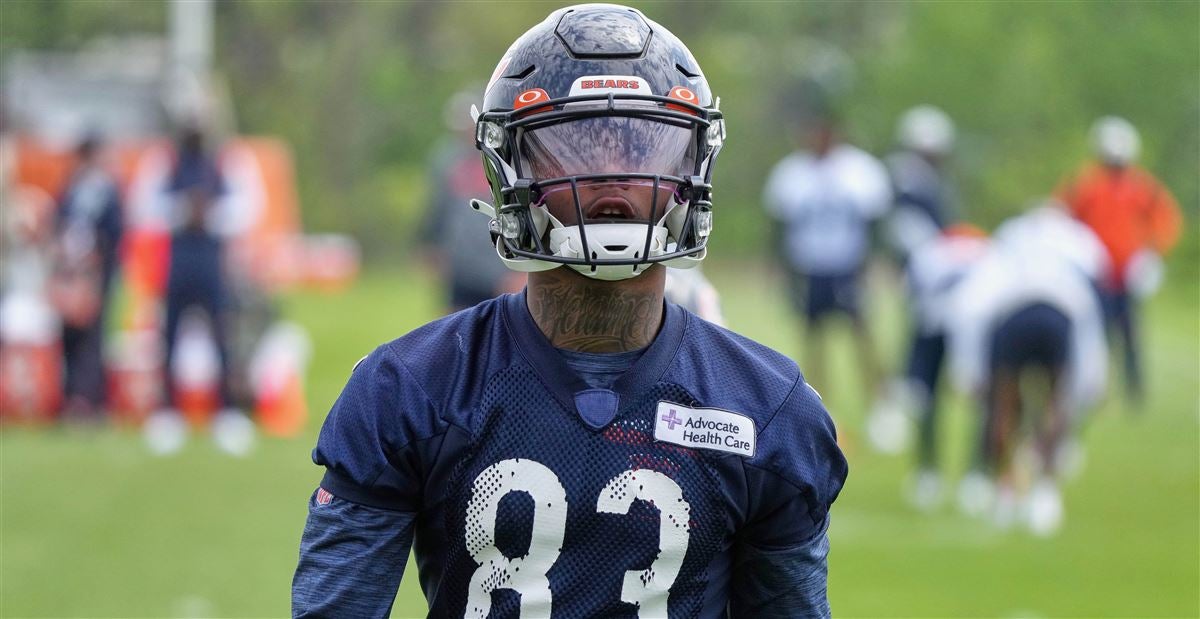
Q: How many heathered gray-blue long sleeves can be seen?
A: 2